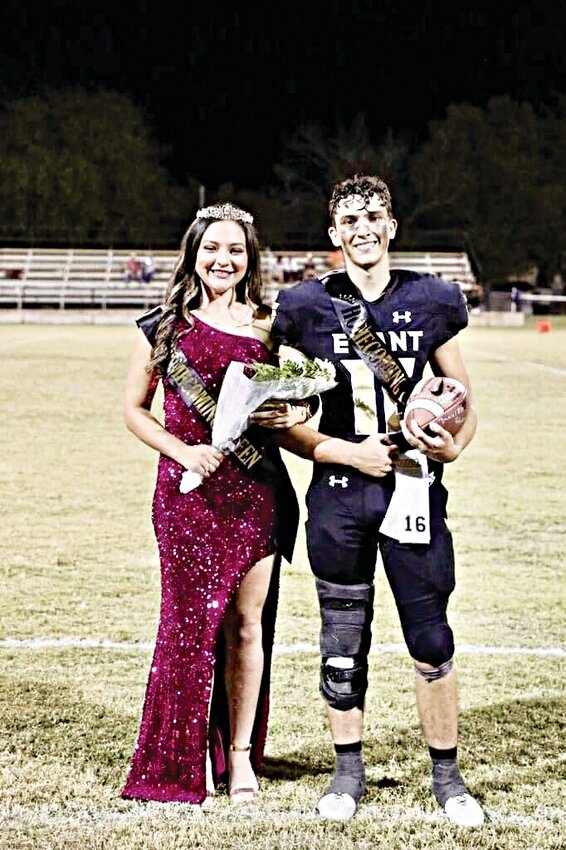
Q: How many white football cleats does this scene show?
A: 2